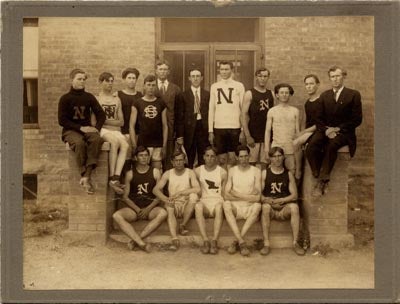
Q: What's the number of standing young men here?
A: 7